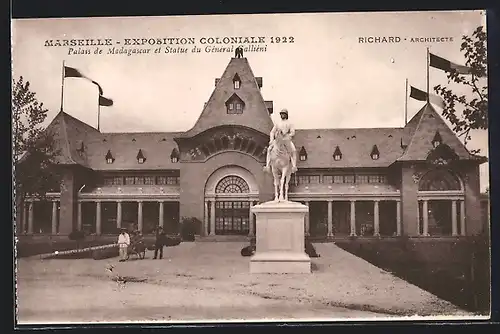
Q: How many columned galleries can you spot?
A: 2